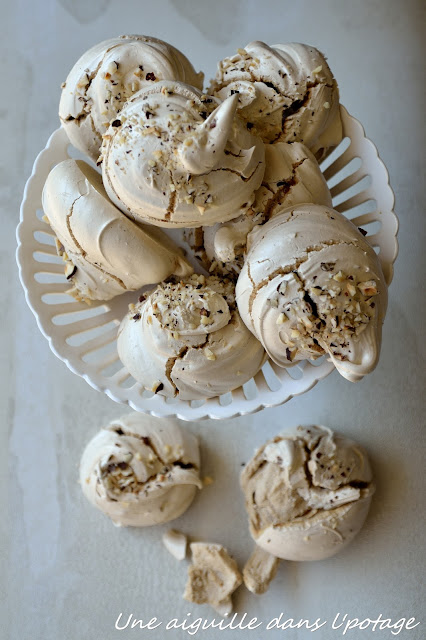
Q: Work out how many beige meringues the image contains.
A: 9